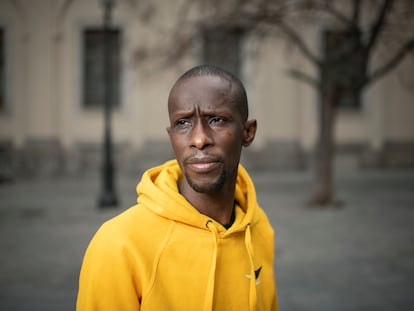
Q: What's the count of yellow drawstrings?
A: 2